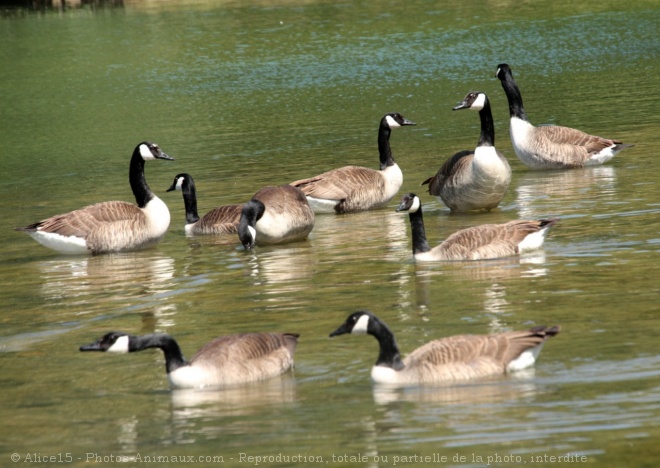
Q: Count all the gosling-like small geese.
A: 0